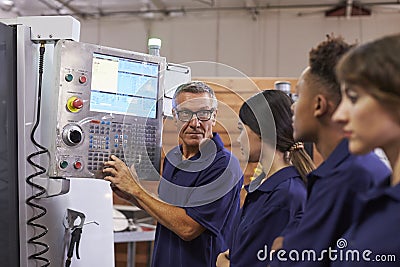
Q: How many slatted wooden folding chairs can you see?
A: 0